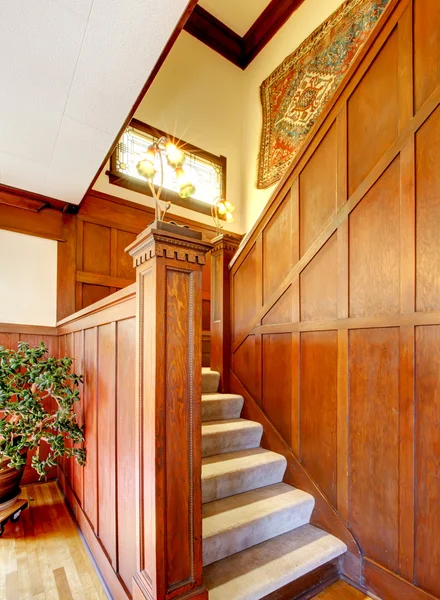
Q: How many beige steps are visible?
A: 6